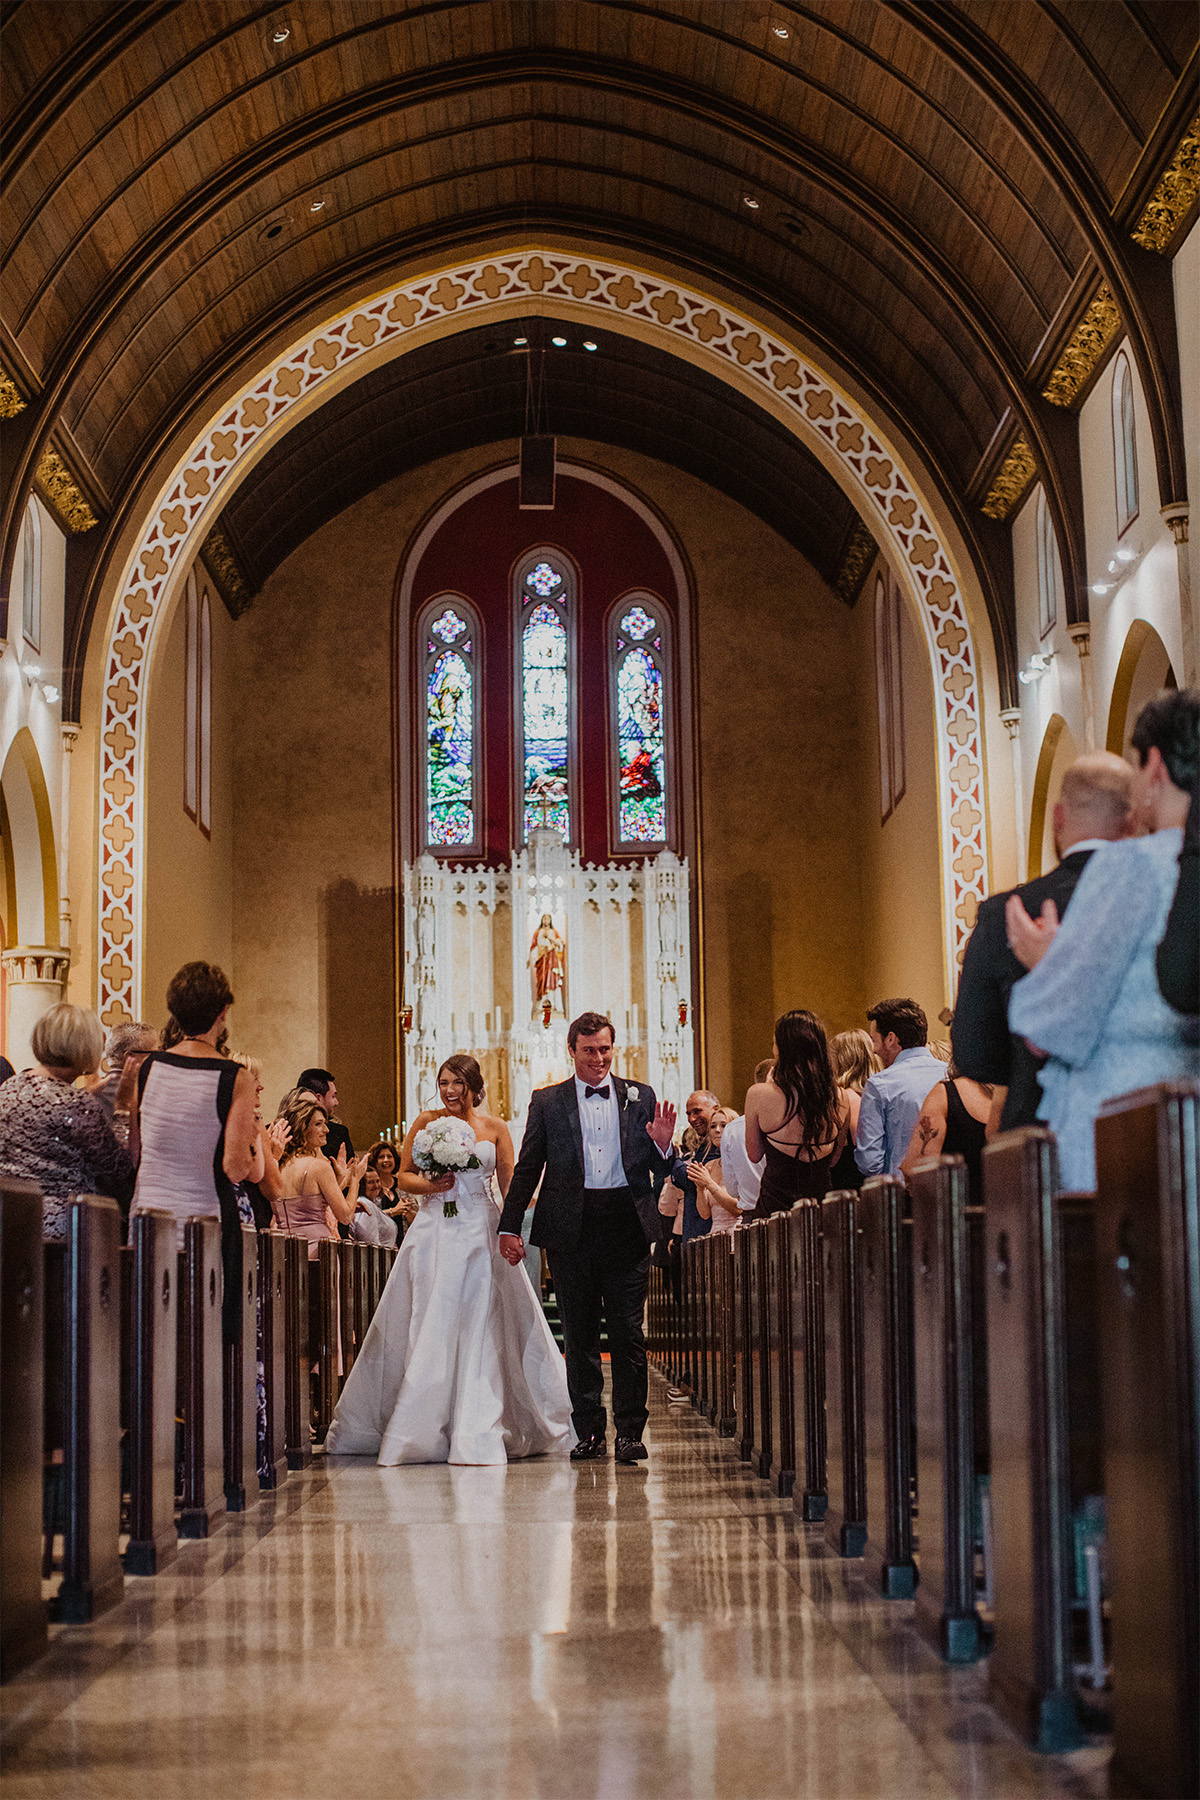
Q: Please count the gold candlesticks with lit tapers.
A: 4